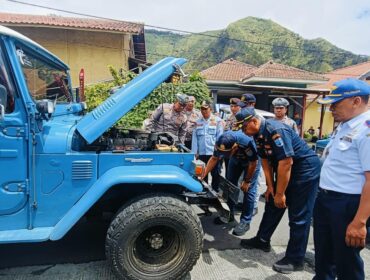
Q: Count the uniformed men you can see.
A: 9